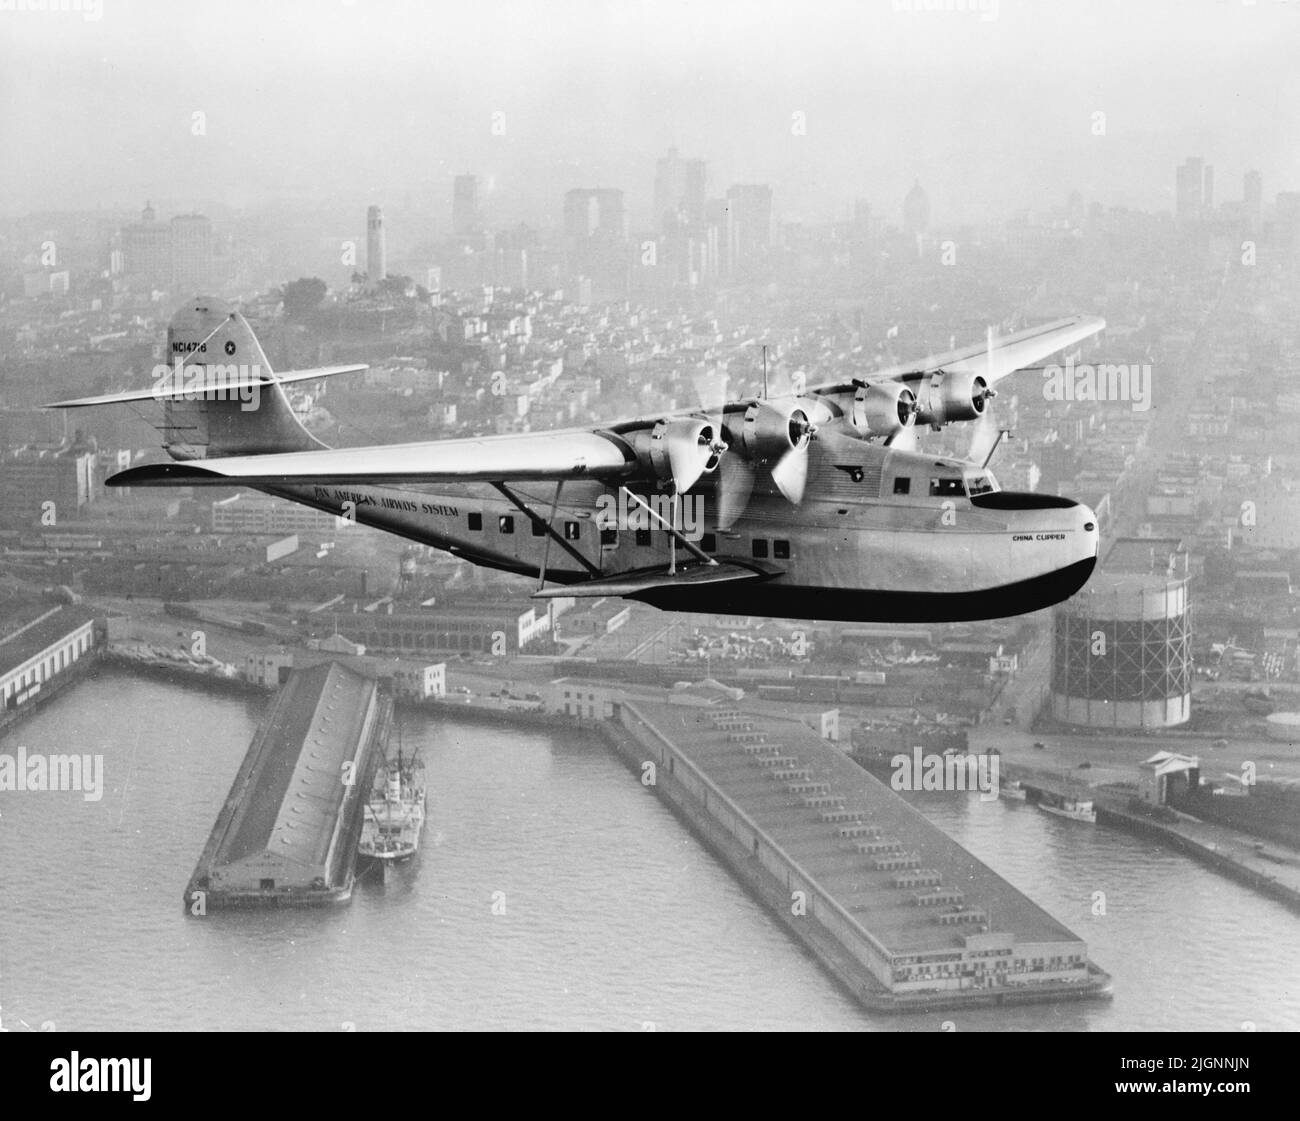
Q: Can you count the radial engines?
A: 4